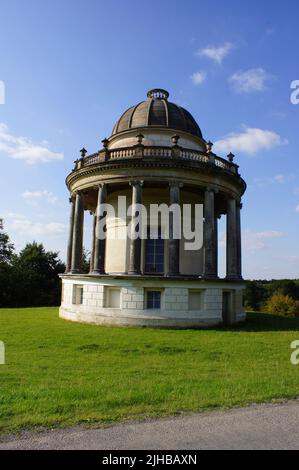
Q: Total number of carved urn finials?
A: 6